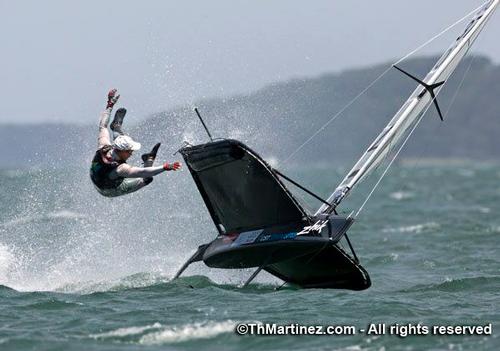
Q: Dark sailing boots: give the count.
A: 2